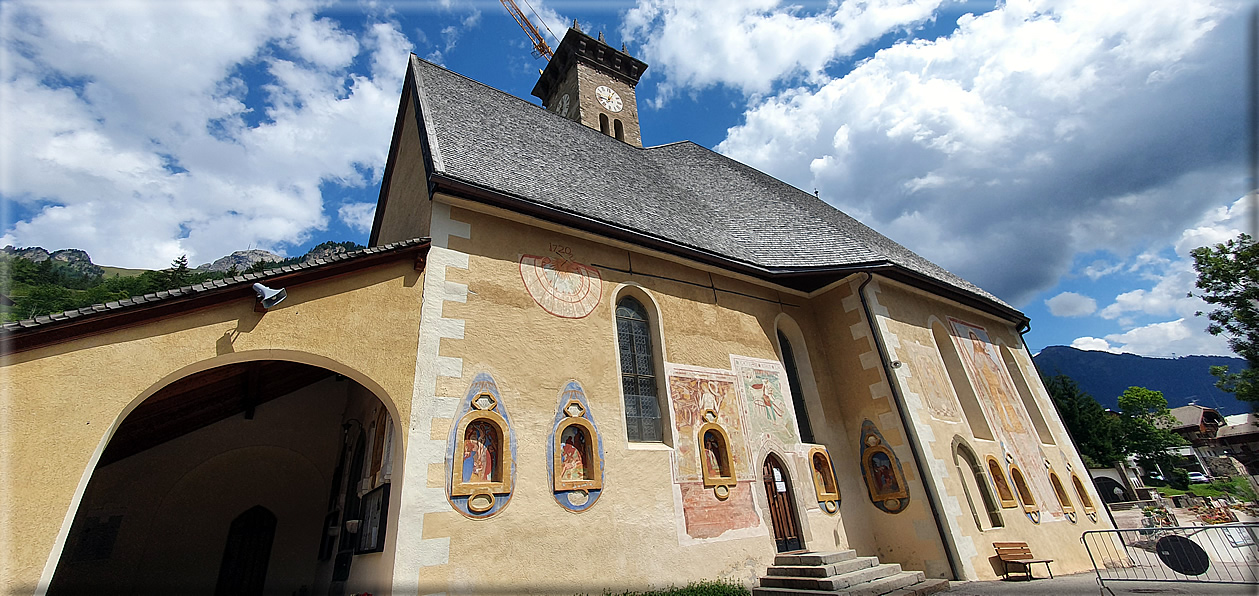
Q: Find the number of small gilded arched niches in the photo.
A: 9